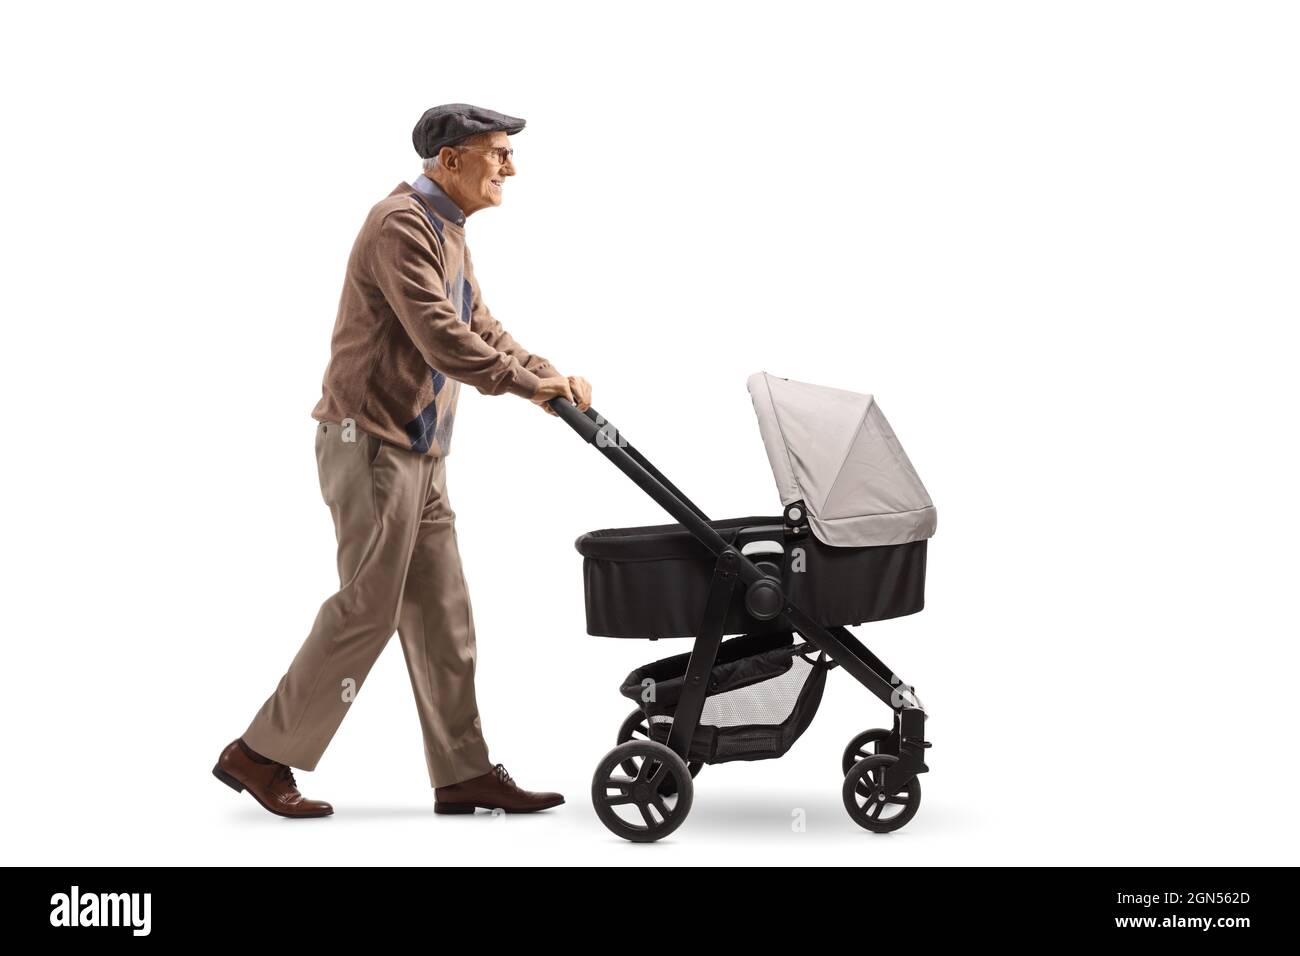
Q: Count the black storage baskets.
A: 1